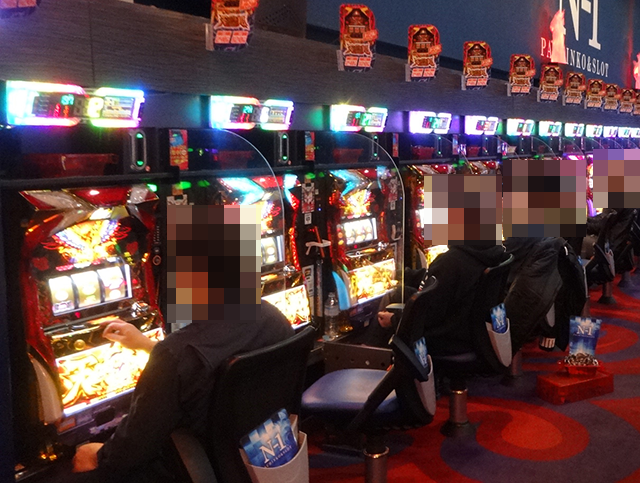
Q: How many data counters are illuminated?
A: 12